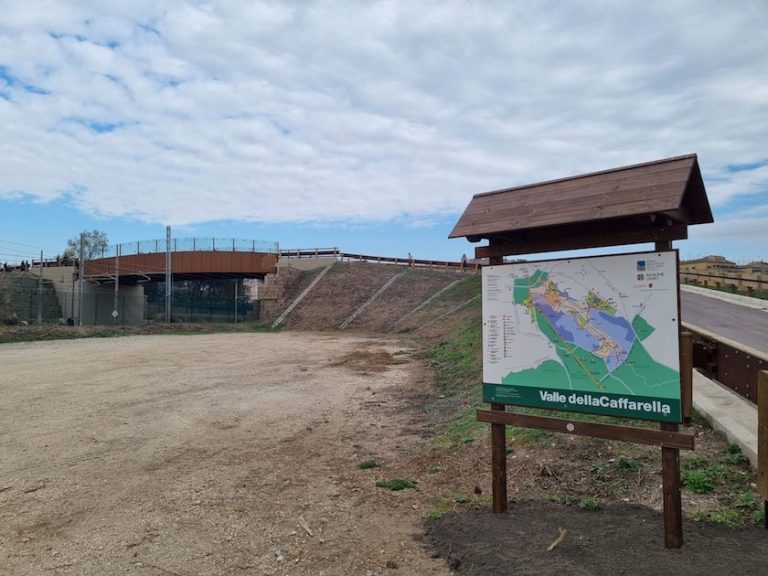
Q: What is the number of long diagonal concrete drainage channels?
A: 4